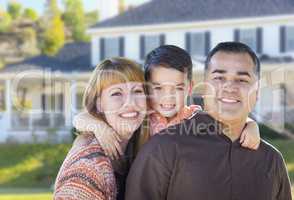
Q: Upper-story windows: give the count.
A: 5